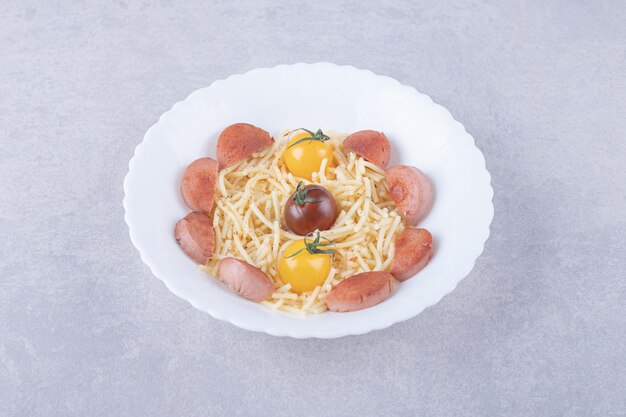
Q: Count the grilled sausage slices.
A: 8